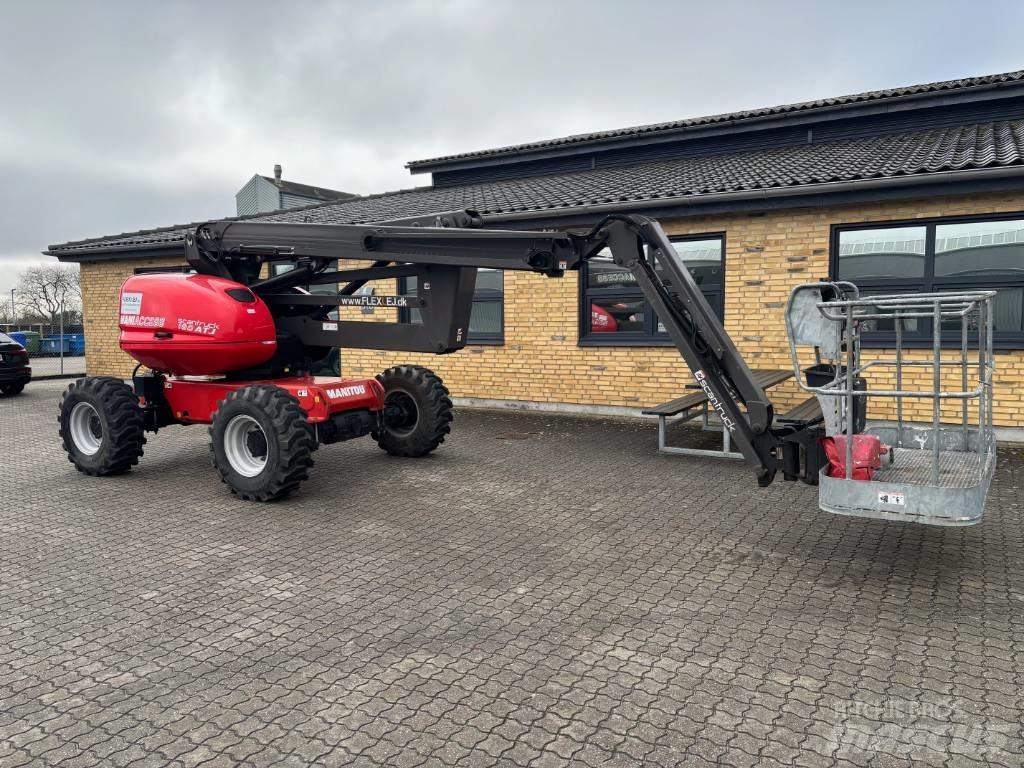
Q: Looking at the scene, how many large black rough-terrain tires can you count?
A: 3